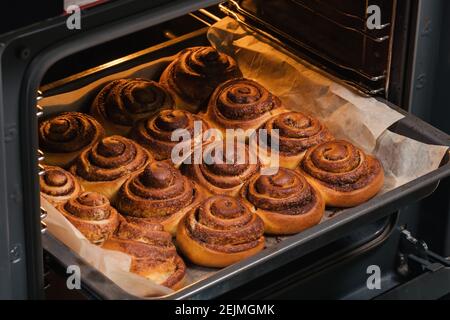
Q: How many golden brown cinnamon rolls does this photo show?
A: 15